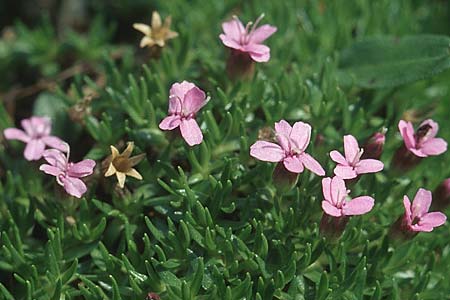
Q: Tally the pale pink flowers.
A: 9